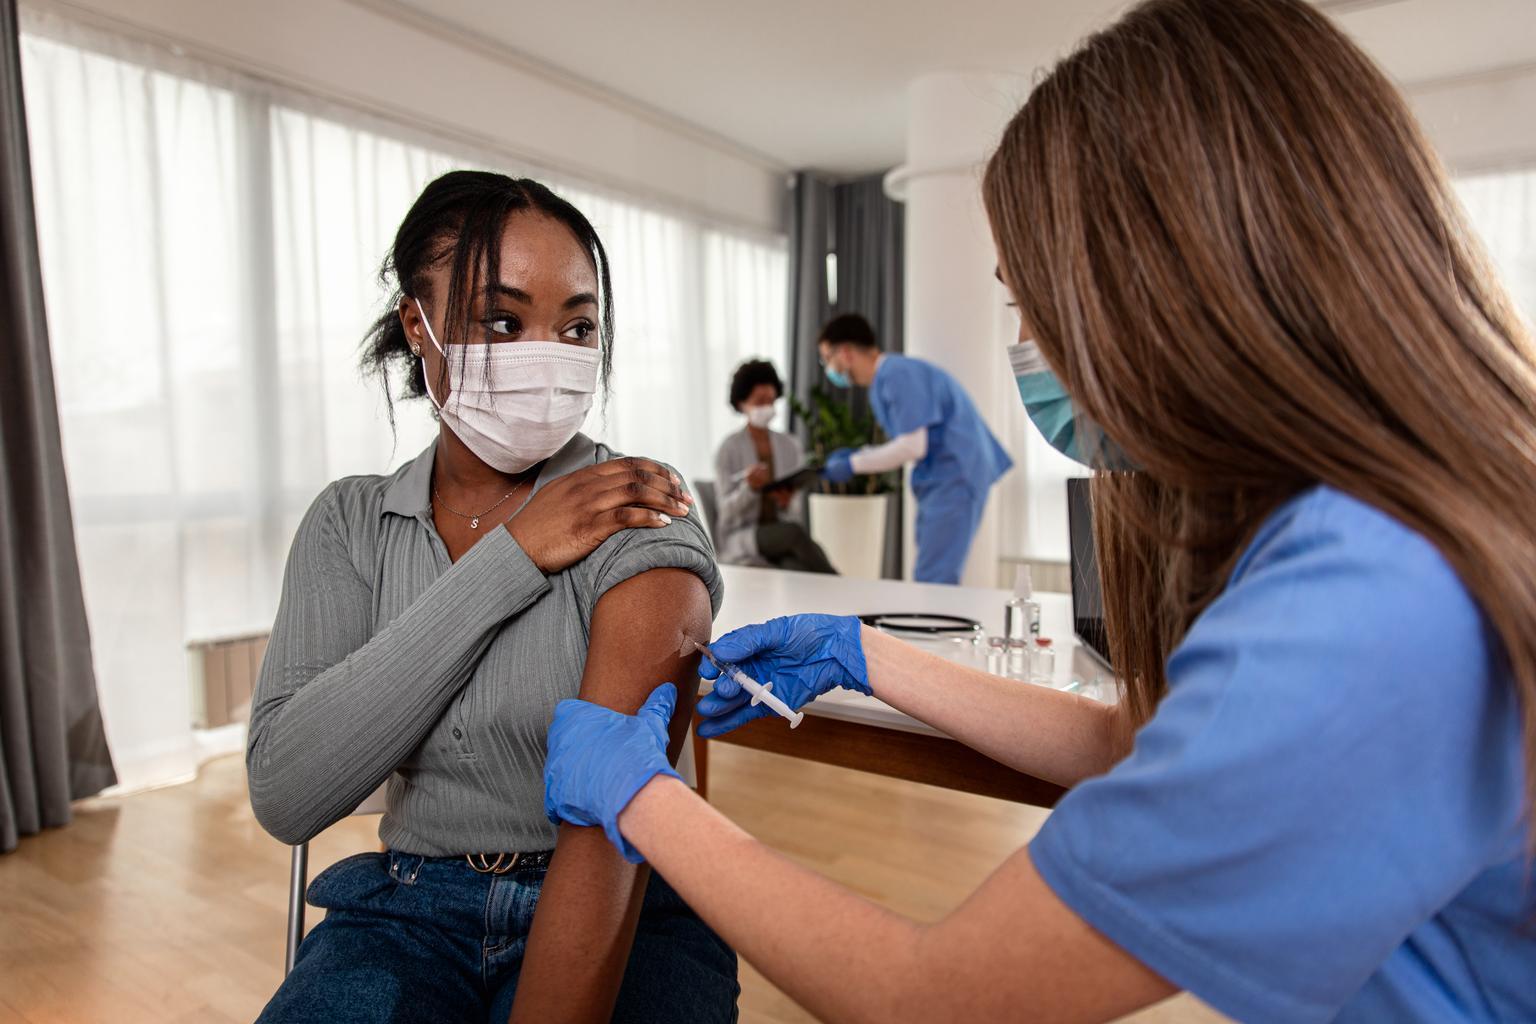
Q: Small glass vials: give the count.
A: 3